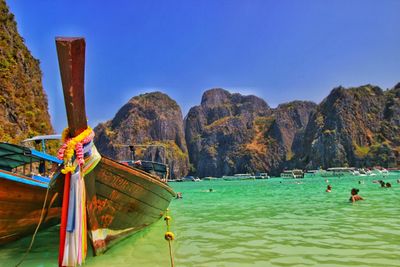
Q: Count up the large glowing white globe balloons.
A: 0